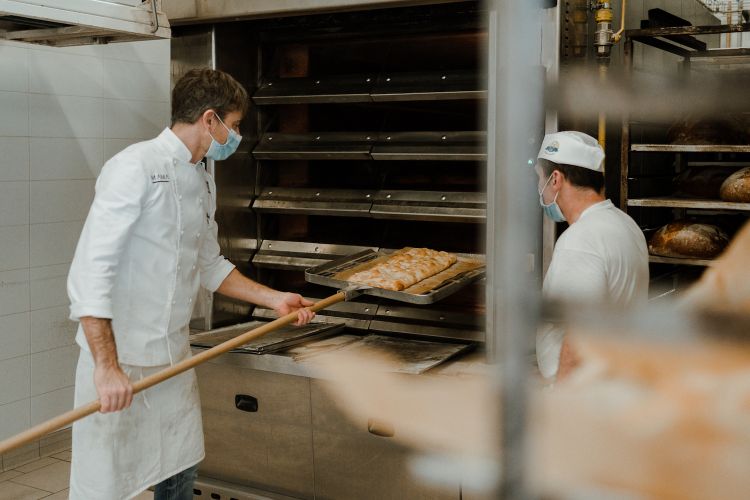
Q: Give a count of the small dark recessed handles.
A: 2